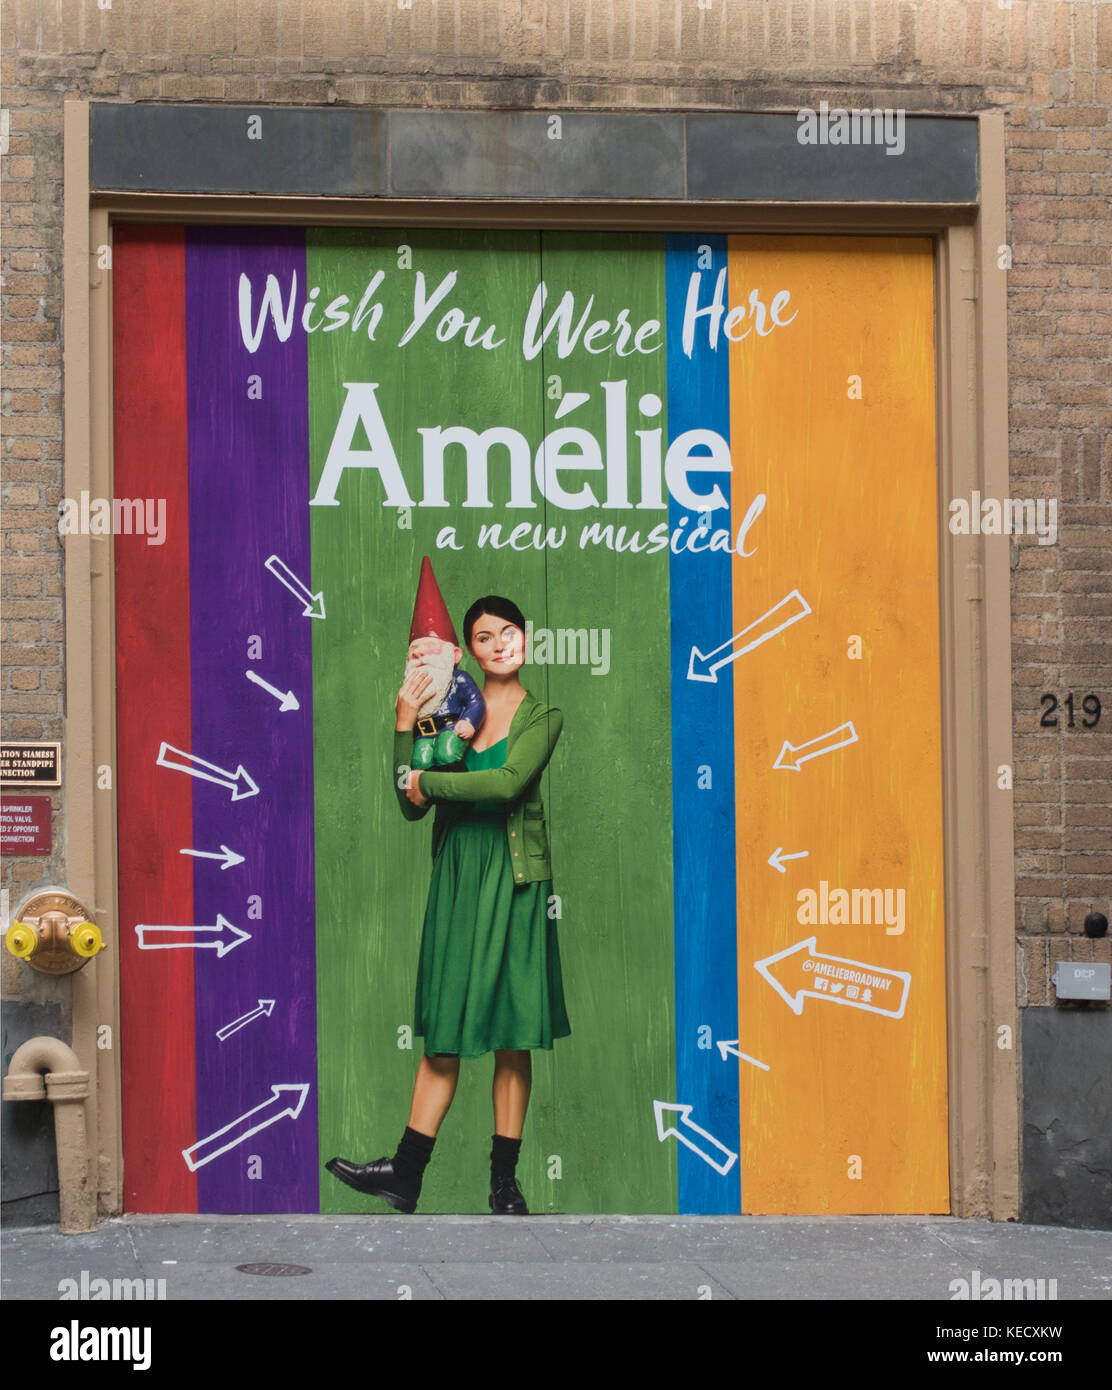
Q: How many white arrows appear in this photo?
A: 13